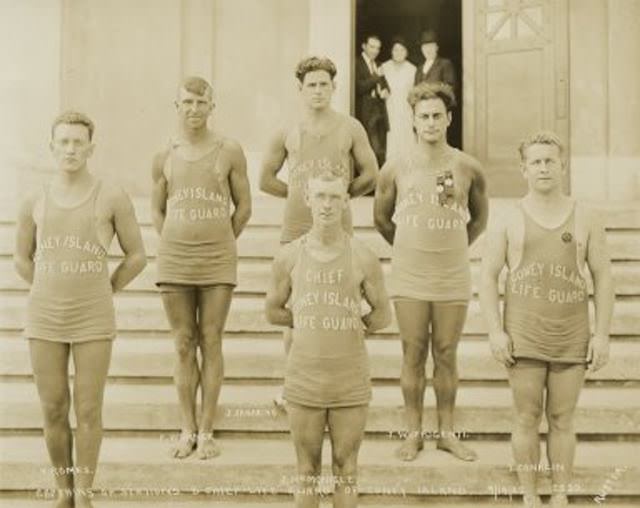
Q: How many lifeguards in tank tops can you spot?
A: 6